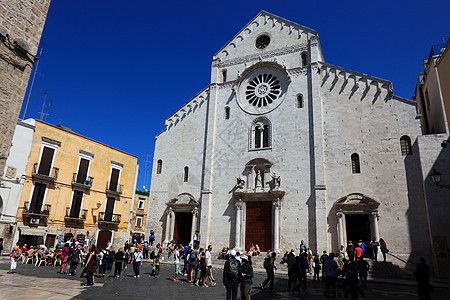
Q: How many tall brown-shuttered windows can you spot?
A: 6